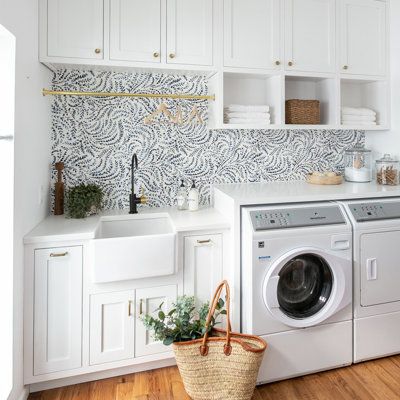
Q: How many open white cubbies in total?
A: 3